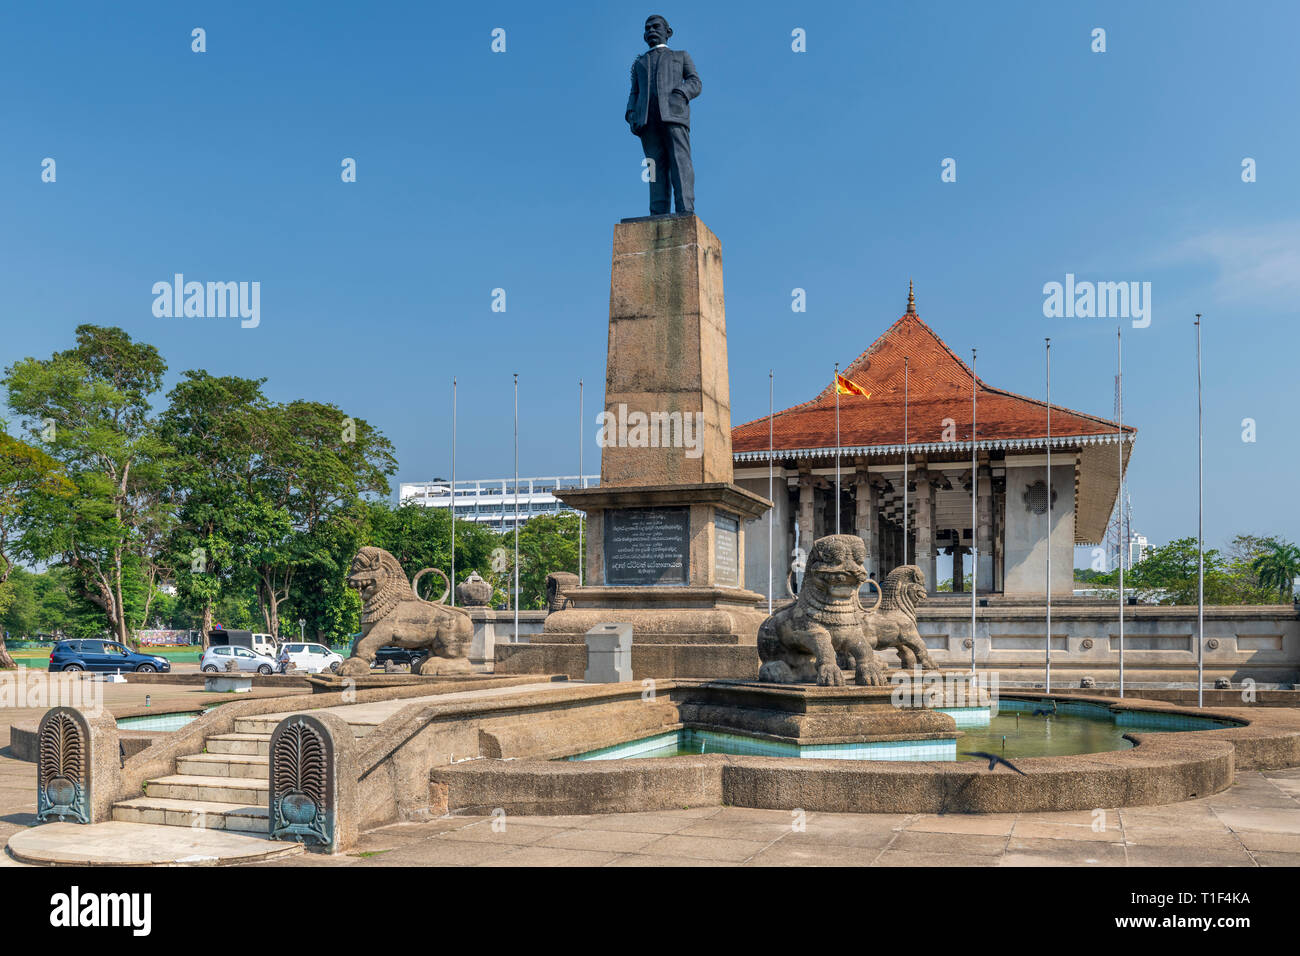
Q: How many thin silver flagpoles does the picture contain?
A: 10